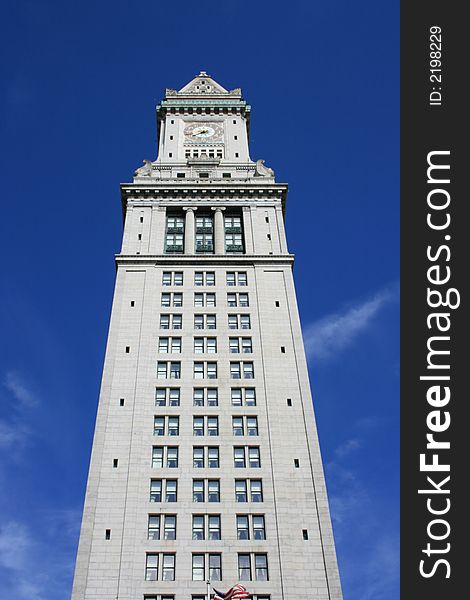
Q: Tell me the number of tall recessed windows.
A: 3